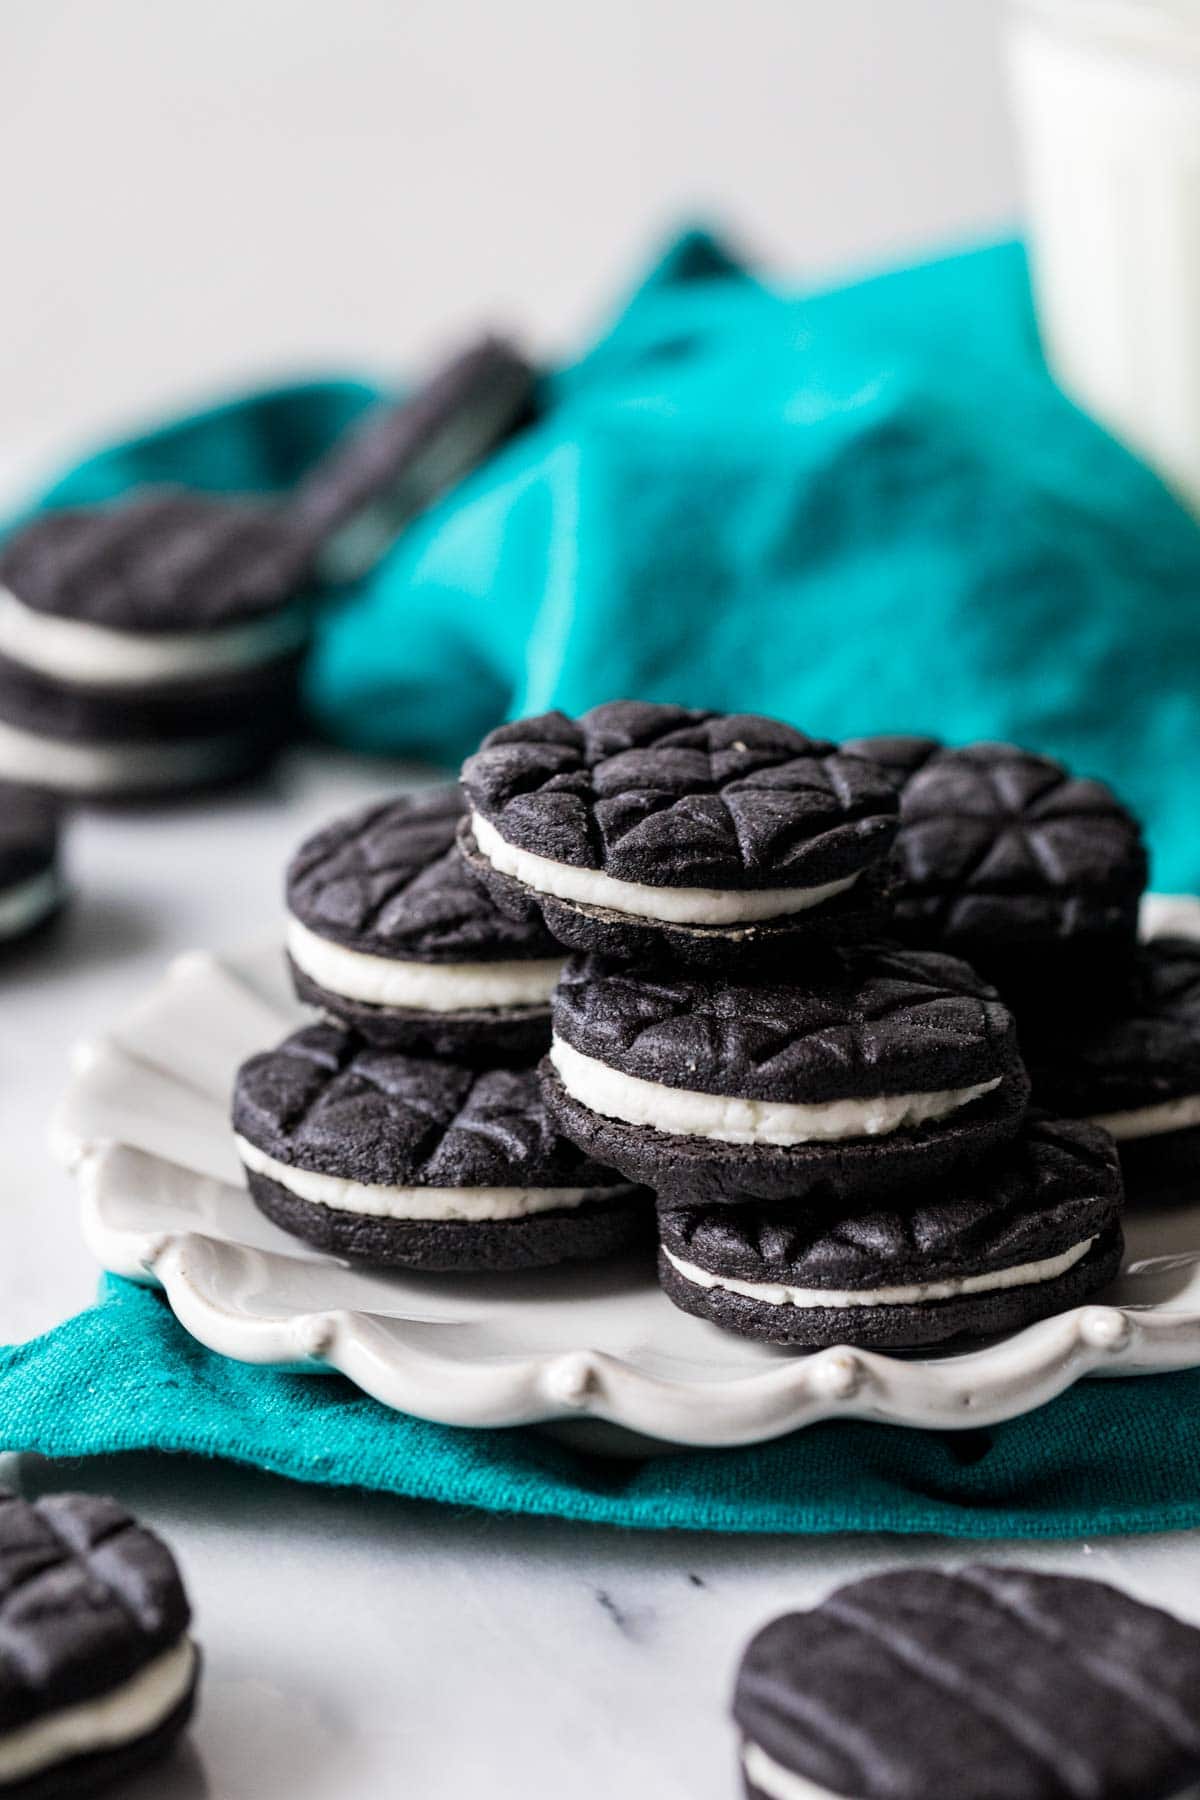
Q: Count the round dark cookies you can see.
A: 13